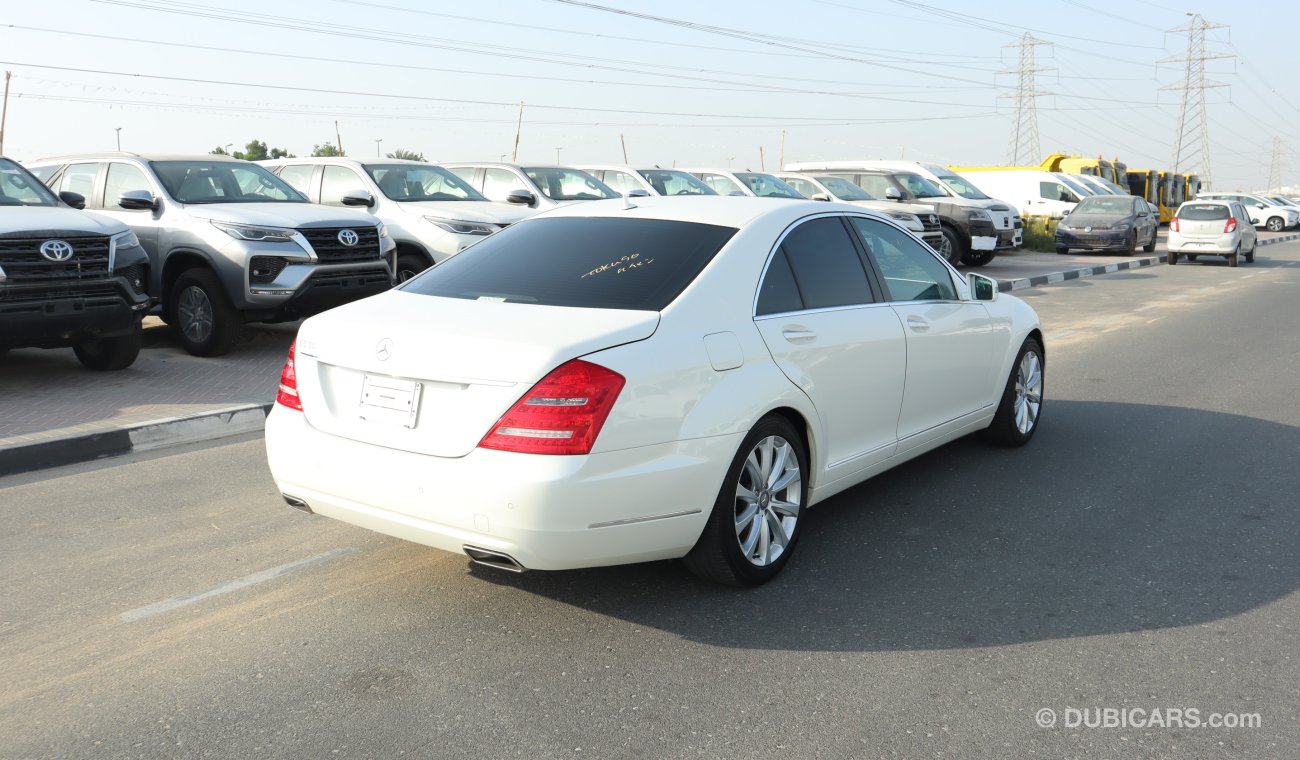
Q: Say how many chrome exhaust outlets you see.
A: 2